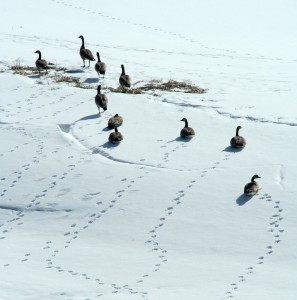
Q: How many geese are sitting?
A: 5